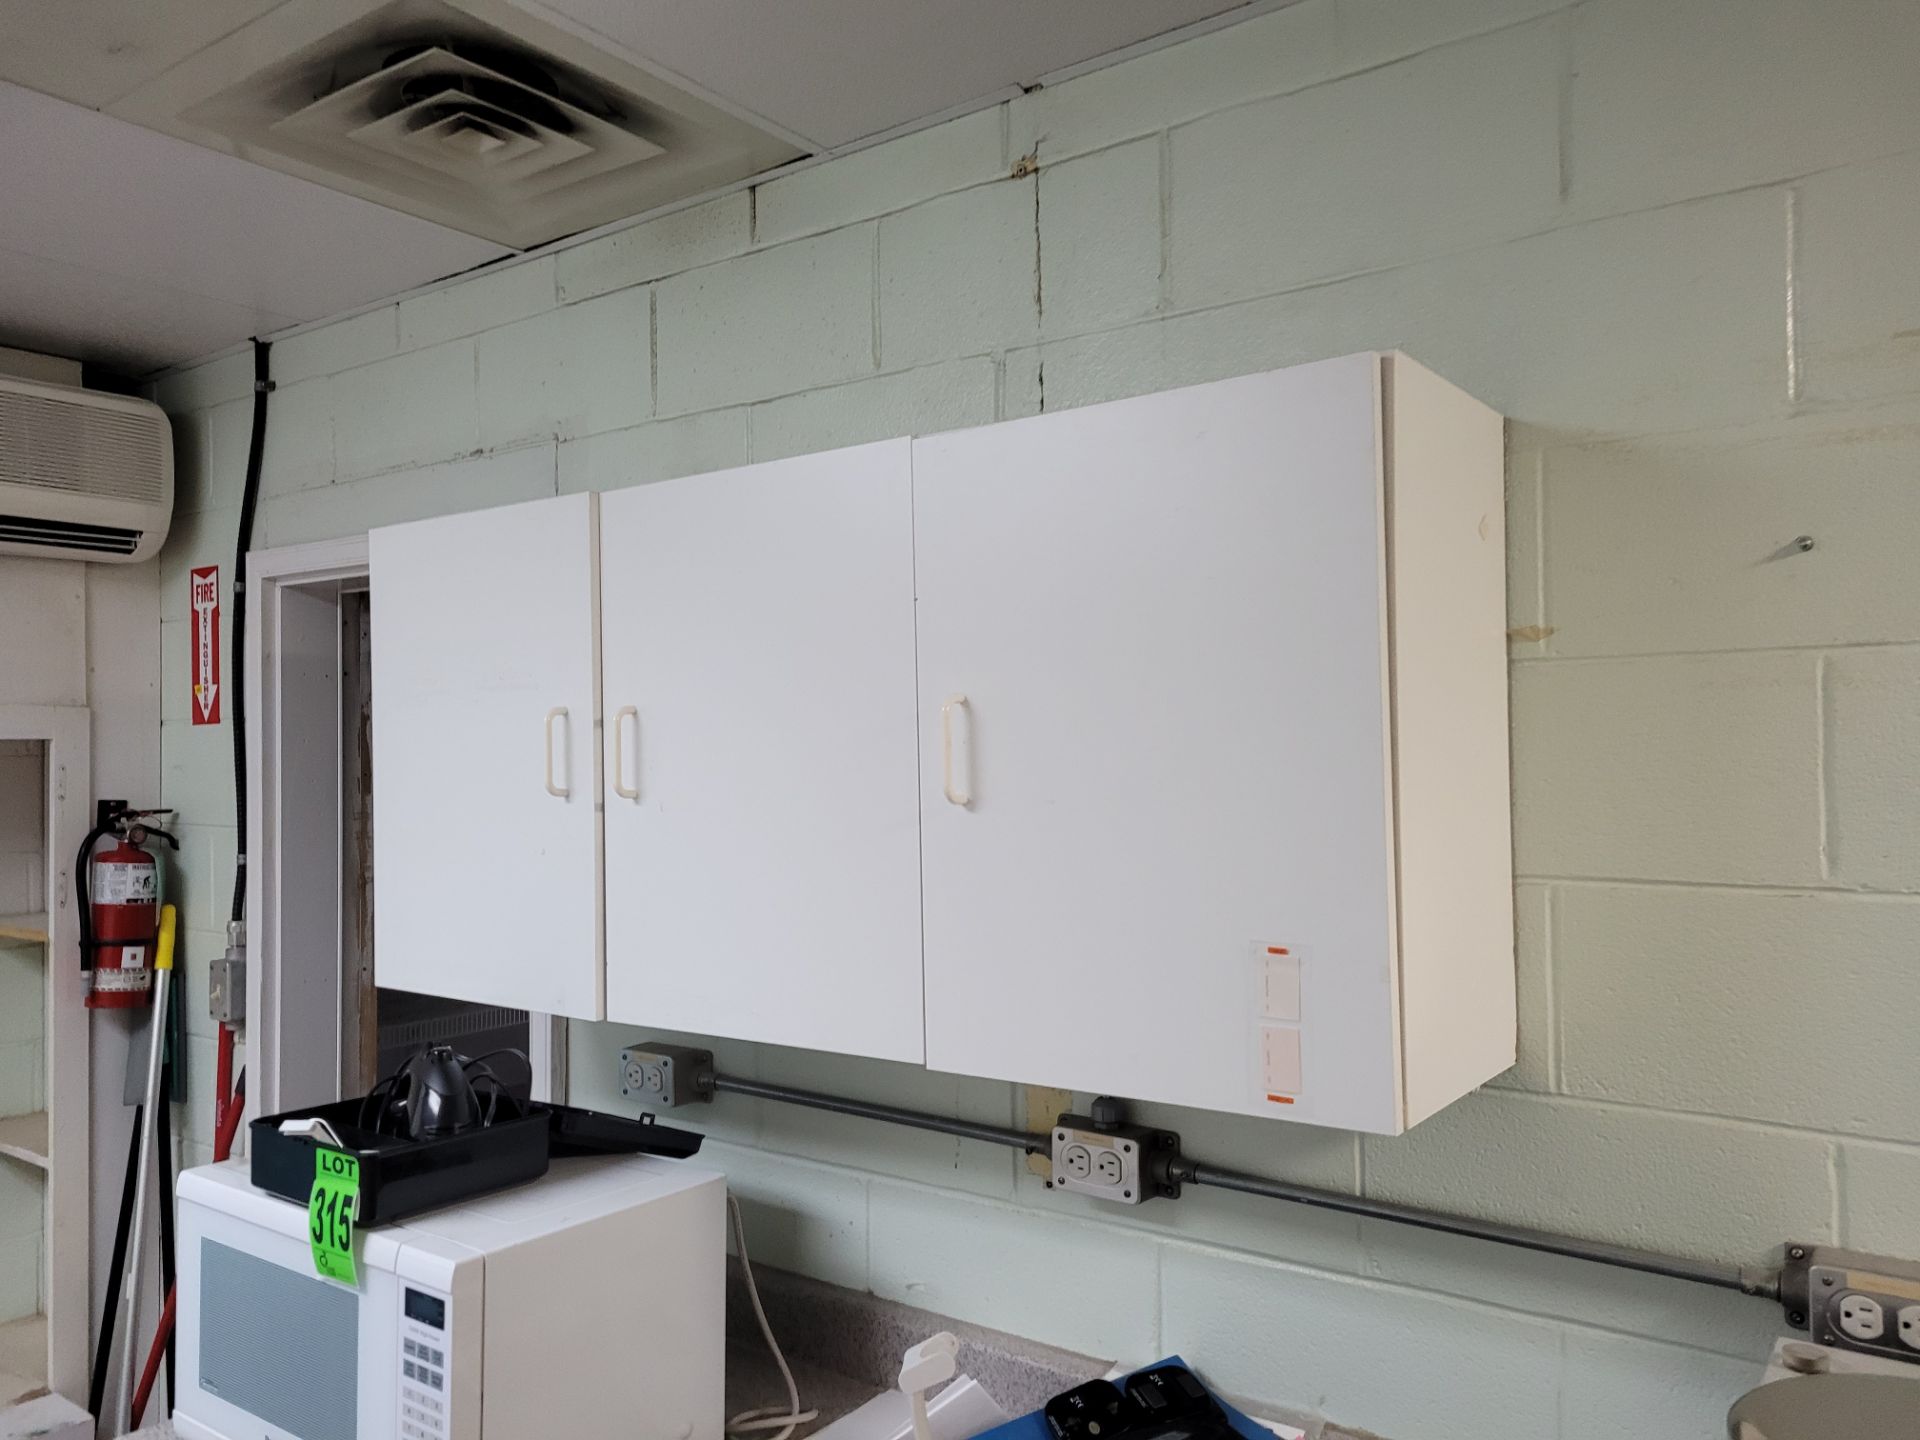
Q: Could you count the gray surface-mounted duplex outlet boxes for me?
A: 3